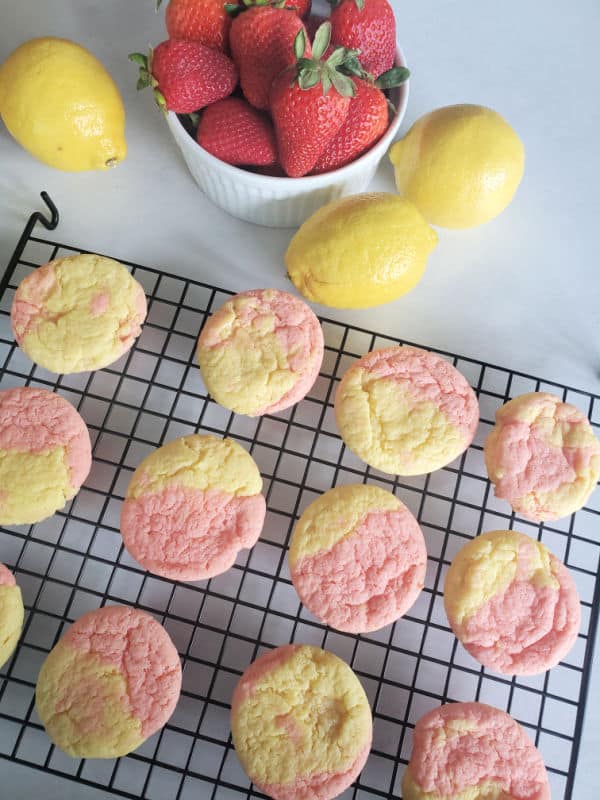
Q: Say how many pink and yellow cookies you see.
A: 12